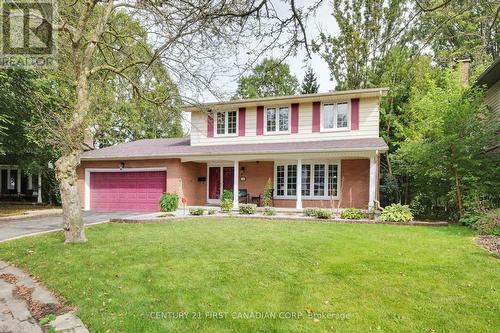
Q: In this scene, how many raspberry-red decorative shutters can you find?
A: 6